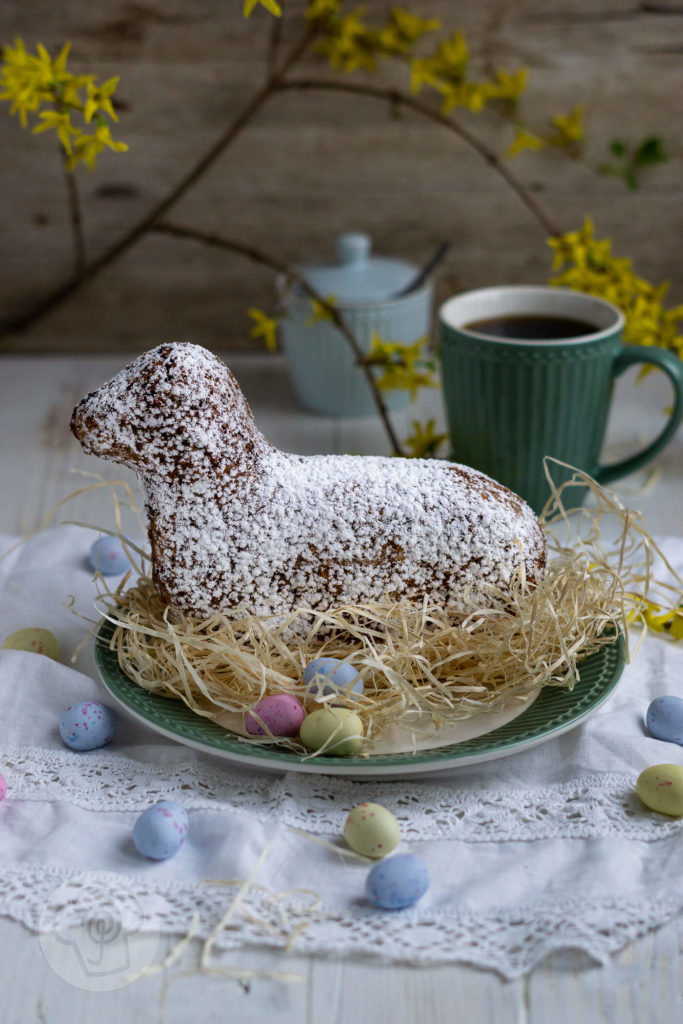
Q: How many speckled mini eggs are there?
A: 12